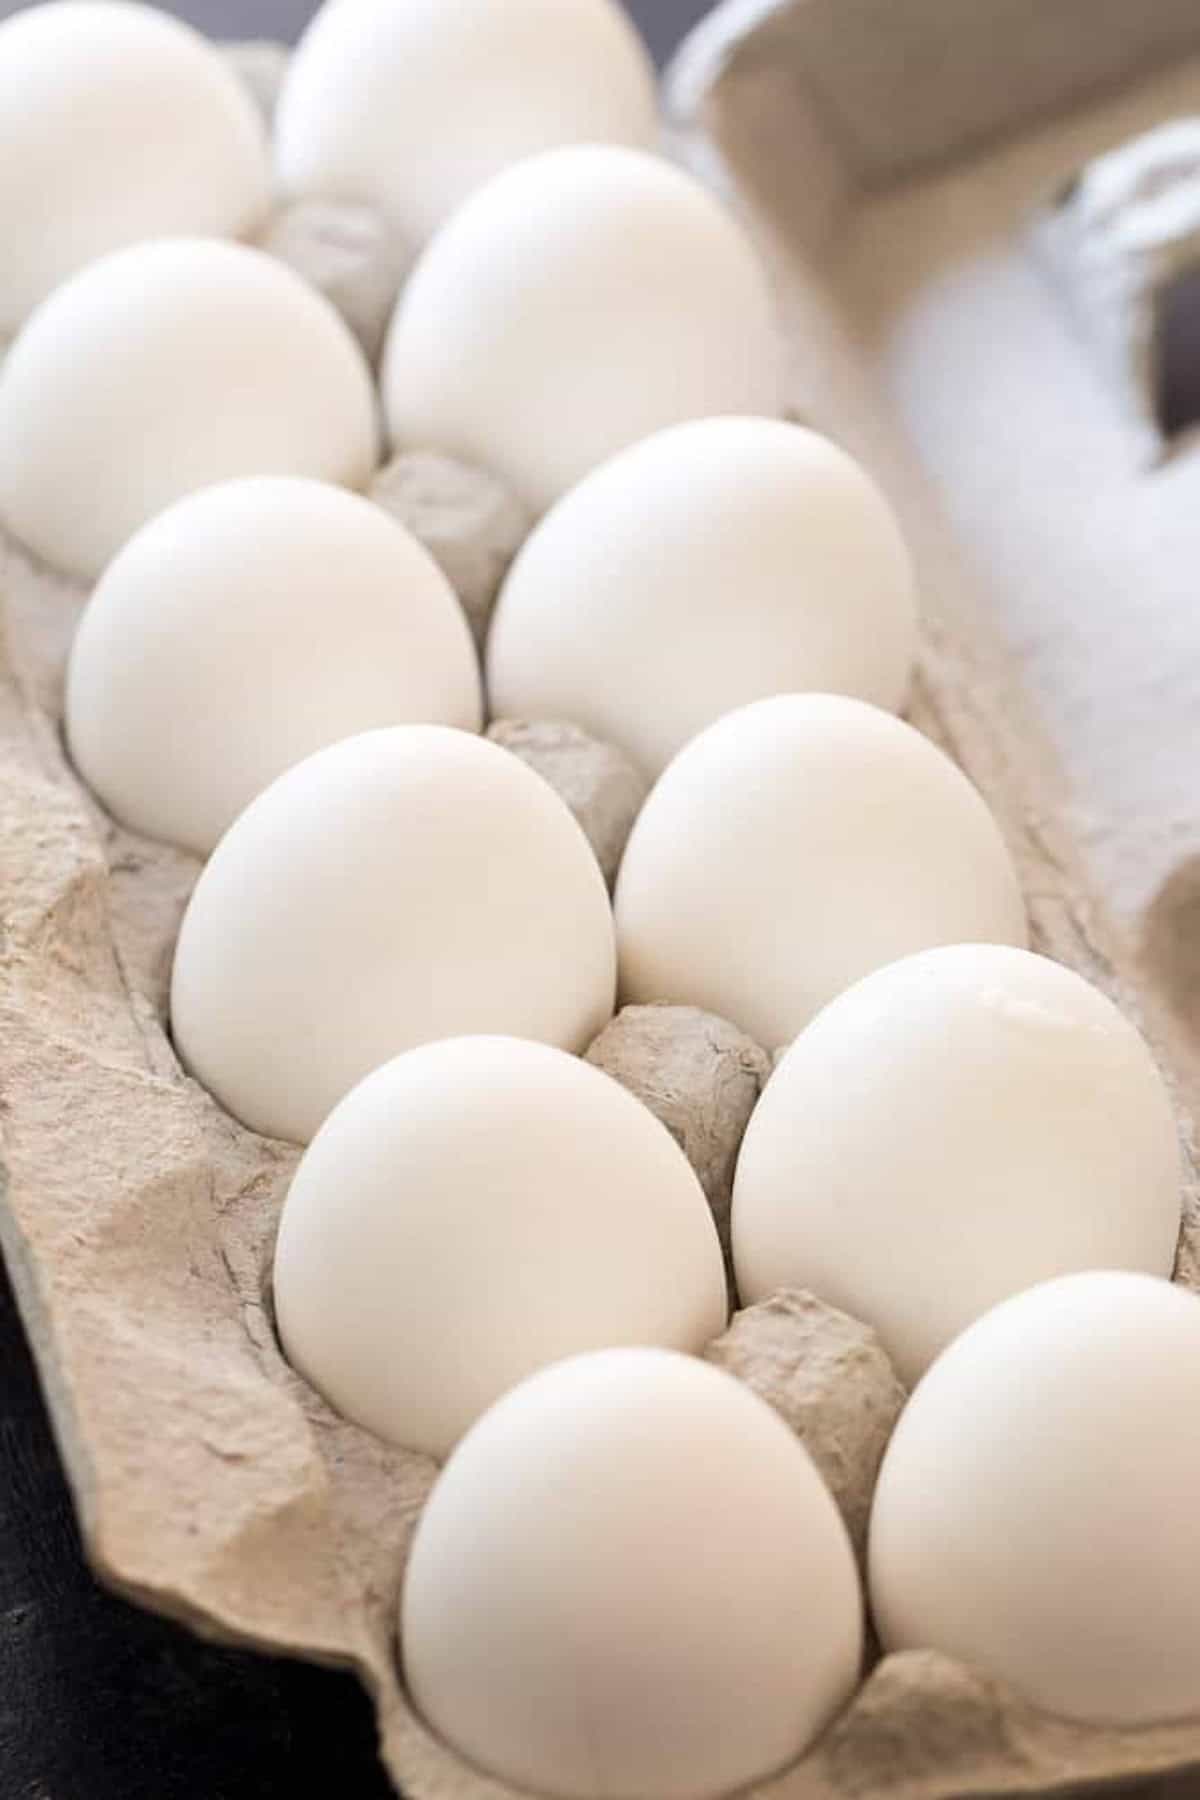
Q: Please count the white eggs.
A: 12